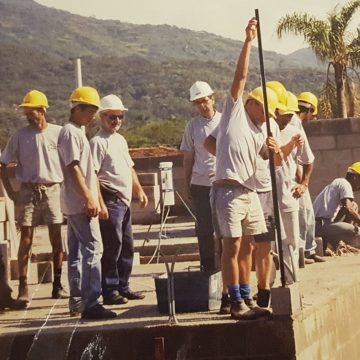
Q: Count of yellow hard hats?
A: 7